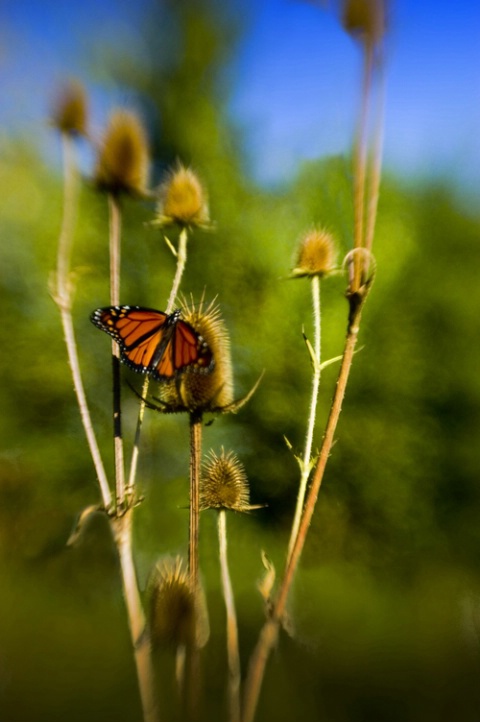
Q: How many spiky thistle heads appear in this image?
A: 8